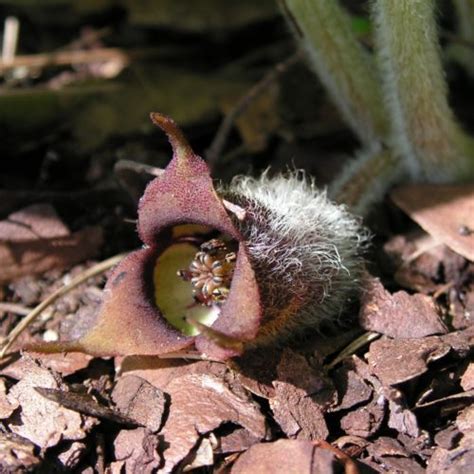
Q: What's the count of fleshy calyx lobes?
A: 3